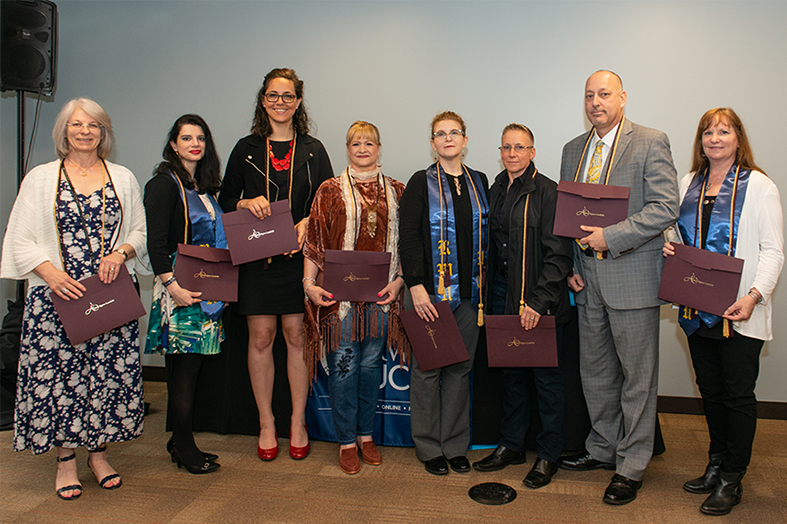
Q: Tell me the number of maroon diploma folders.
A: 8